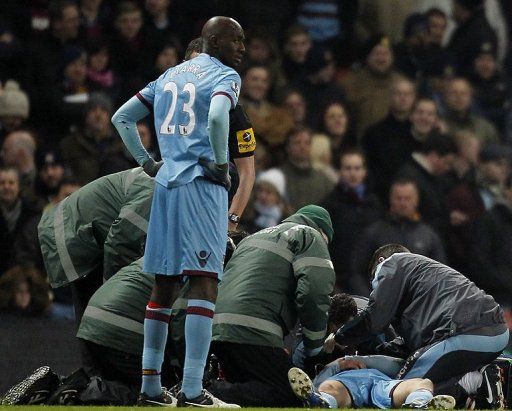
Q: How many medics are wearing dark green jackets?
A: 3